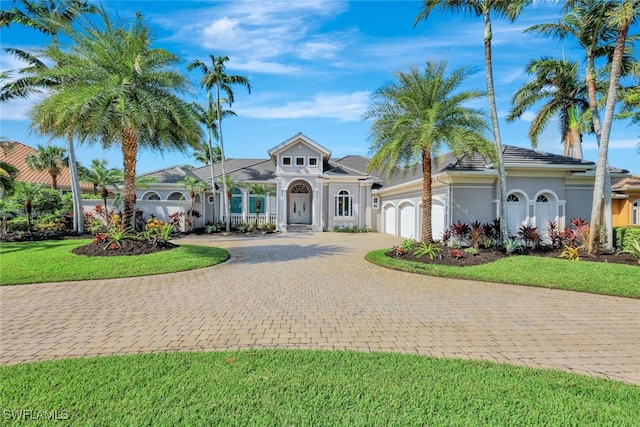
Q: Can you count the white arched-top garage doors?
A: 3